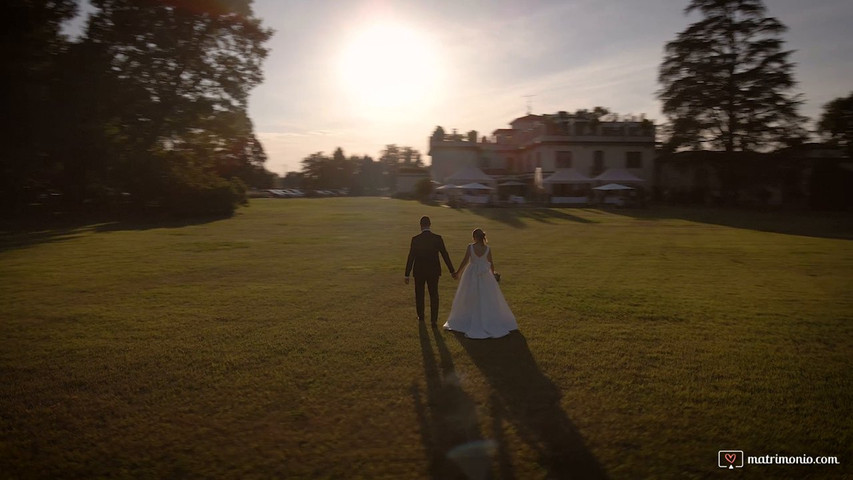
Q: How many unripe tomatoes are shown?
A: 0